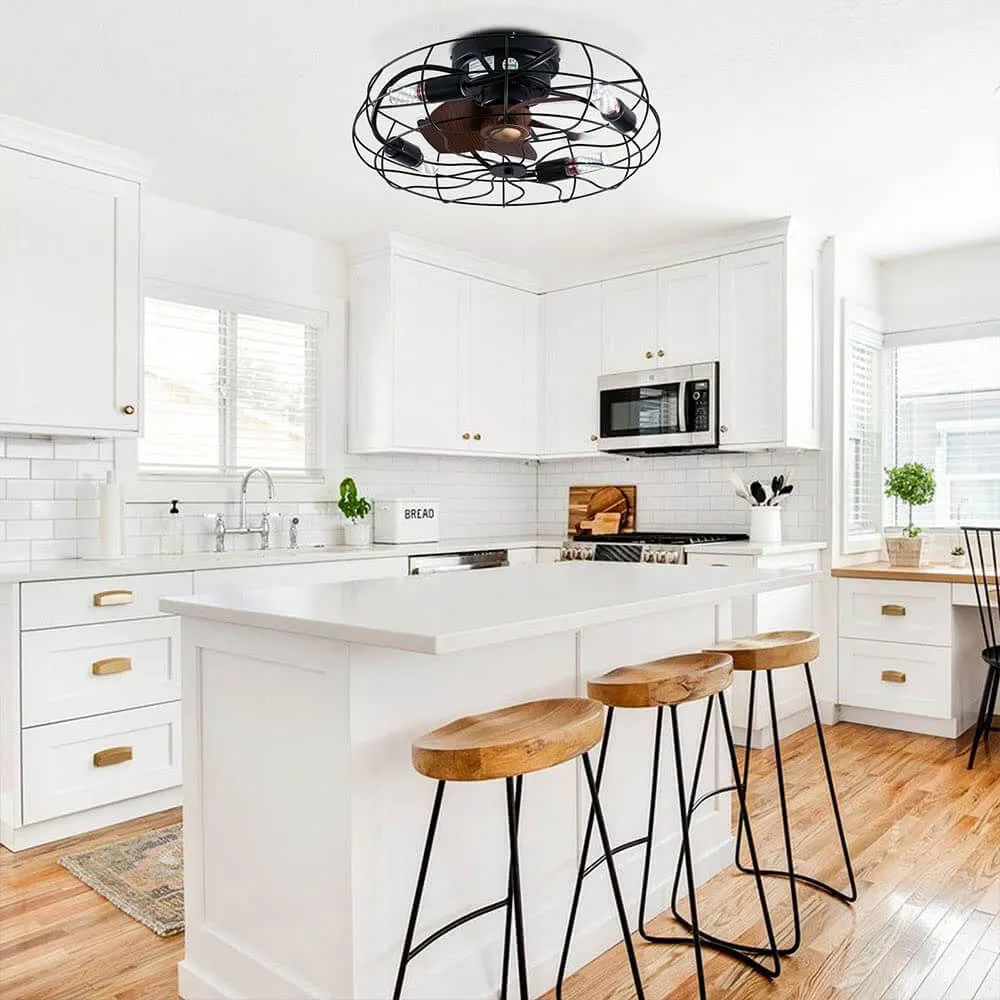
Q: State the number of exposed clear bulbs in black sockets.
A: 4